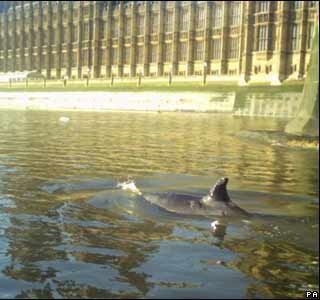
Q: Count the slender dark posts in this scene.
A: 9